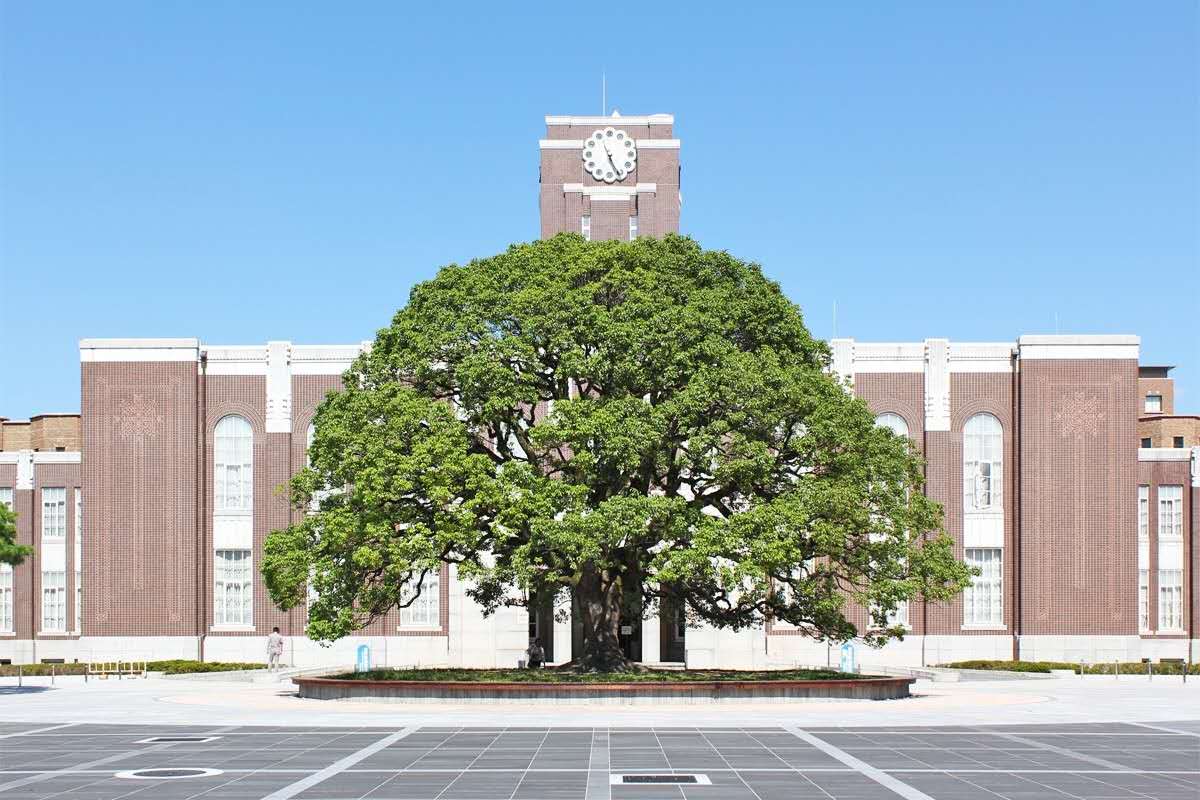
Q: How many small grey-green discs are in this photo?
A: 12